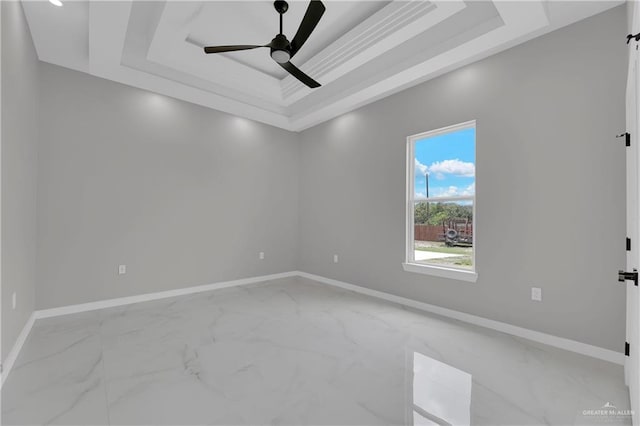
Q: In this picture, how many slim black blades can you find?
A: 3